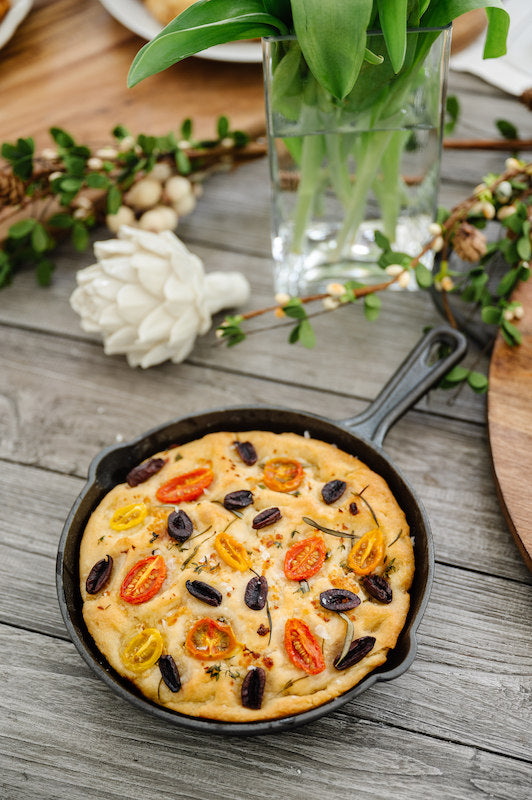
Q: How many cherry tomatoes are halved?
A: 10